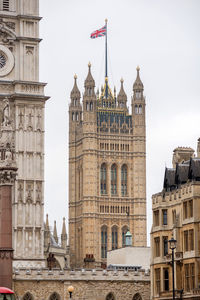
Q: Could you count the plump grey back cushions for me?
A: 0